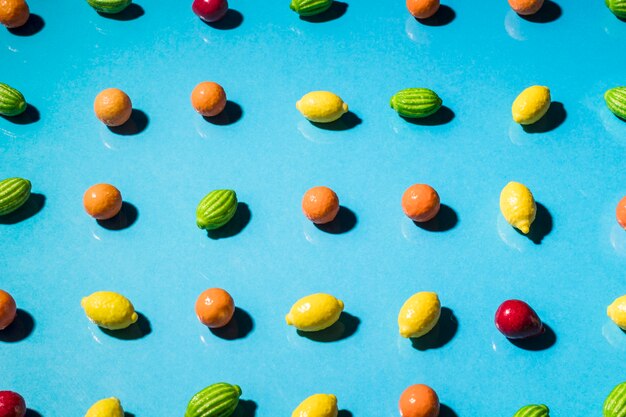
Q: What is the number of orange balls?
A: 12